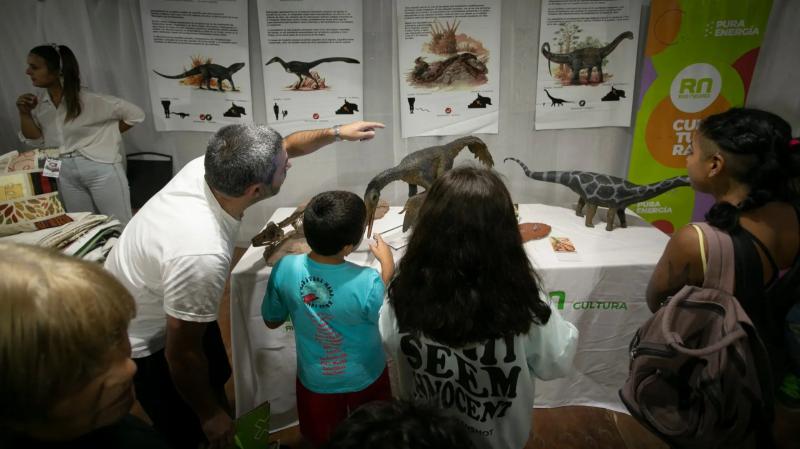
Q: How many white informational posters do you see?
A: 4